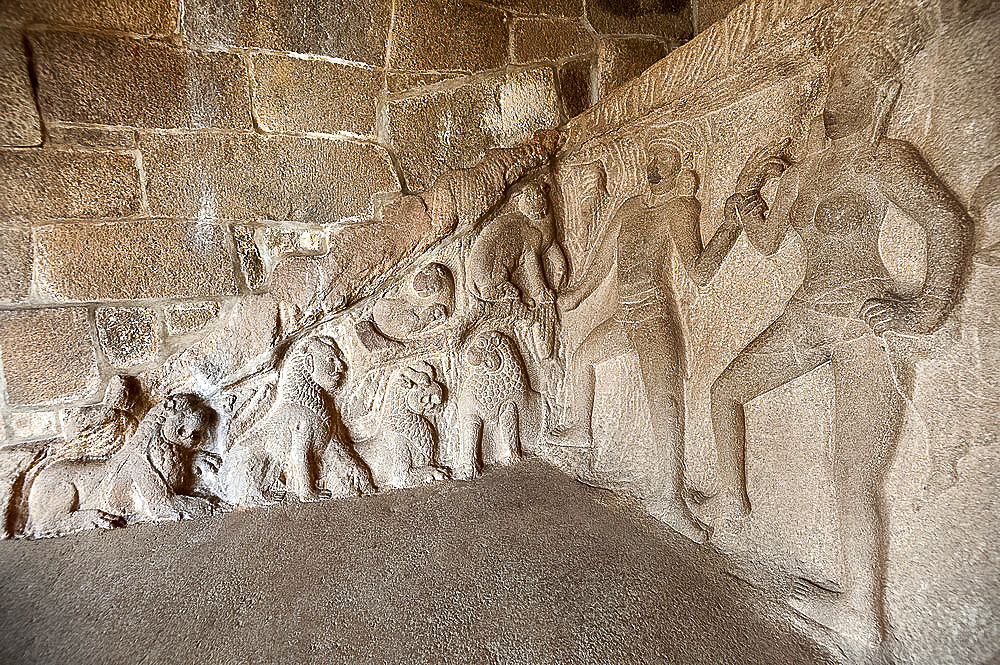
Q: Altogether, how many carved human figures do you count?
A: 2